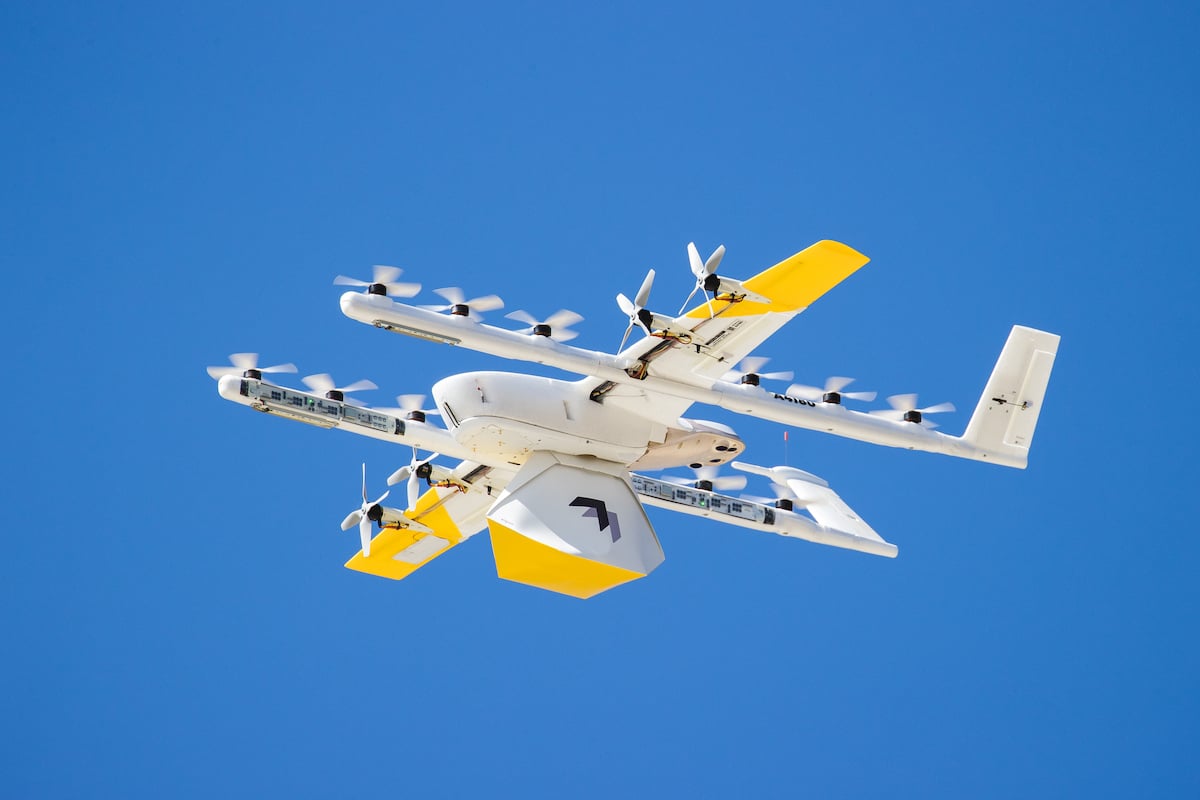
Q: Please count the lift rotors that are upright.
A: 11